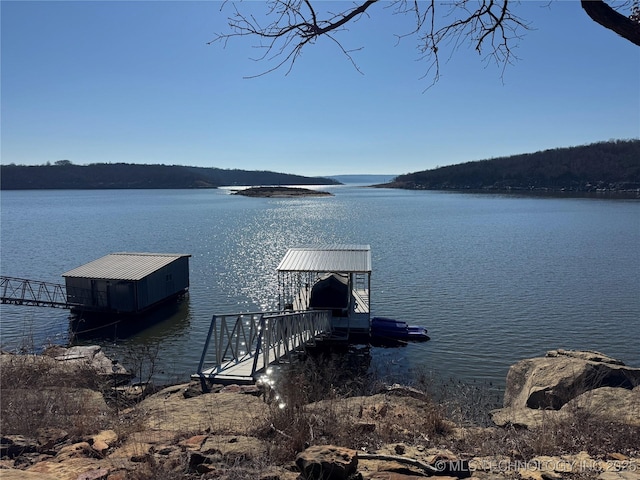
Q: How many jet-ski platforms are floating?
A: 2